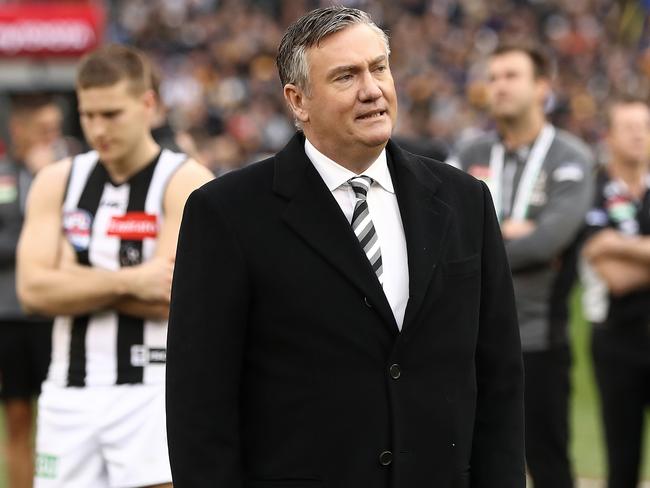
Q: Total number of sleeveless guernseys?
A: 1